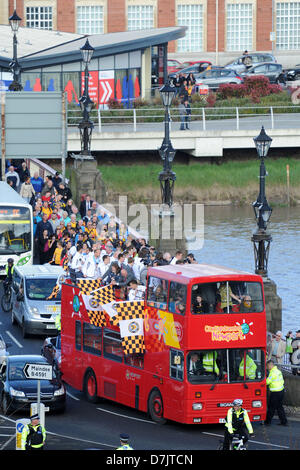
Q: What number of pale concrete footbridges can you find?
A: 1